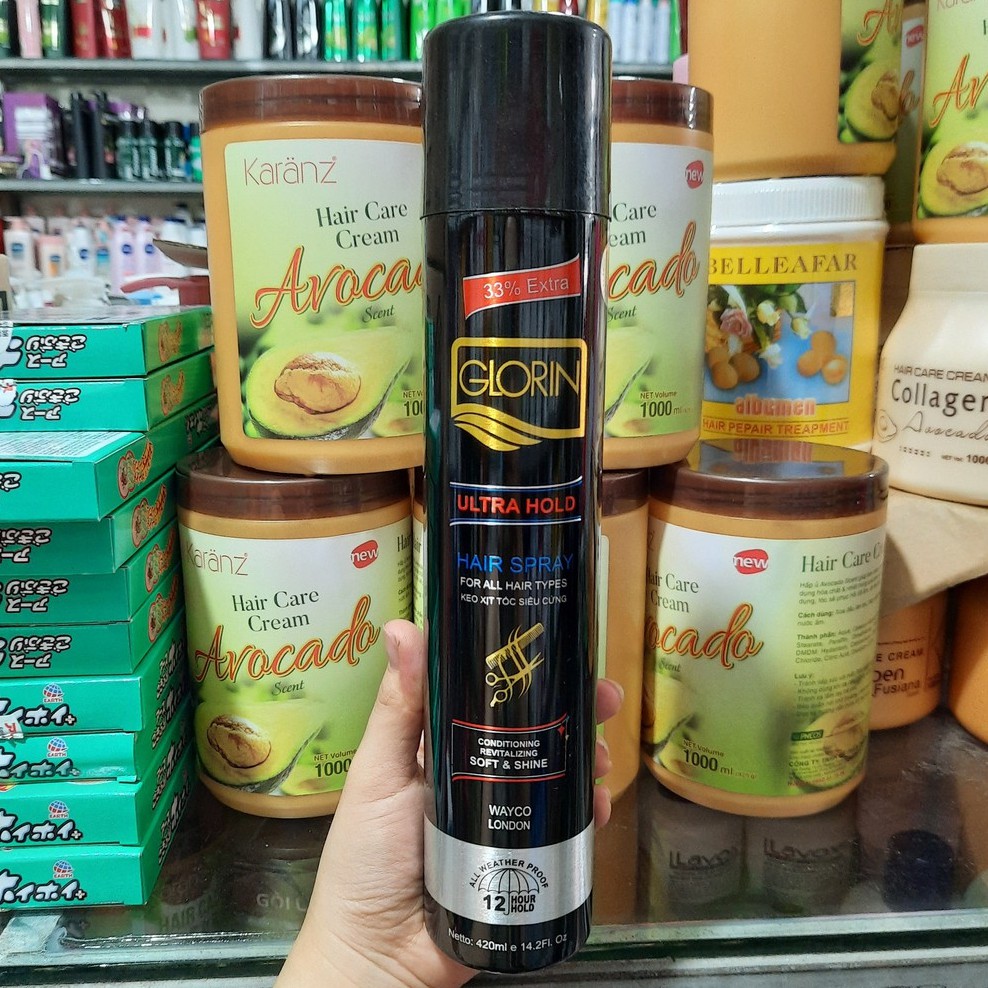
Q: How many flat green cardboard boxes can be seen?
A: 10